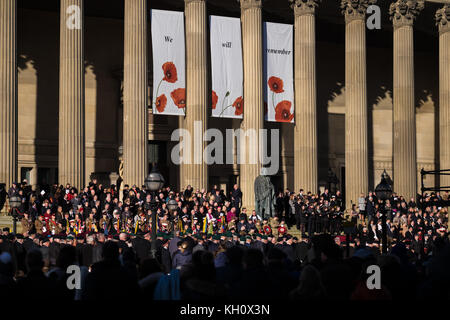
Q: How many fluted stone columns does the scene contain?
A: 9